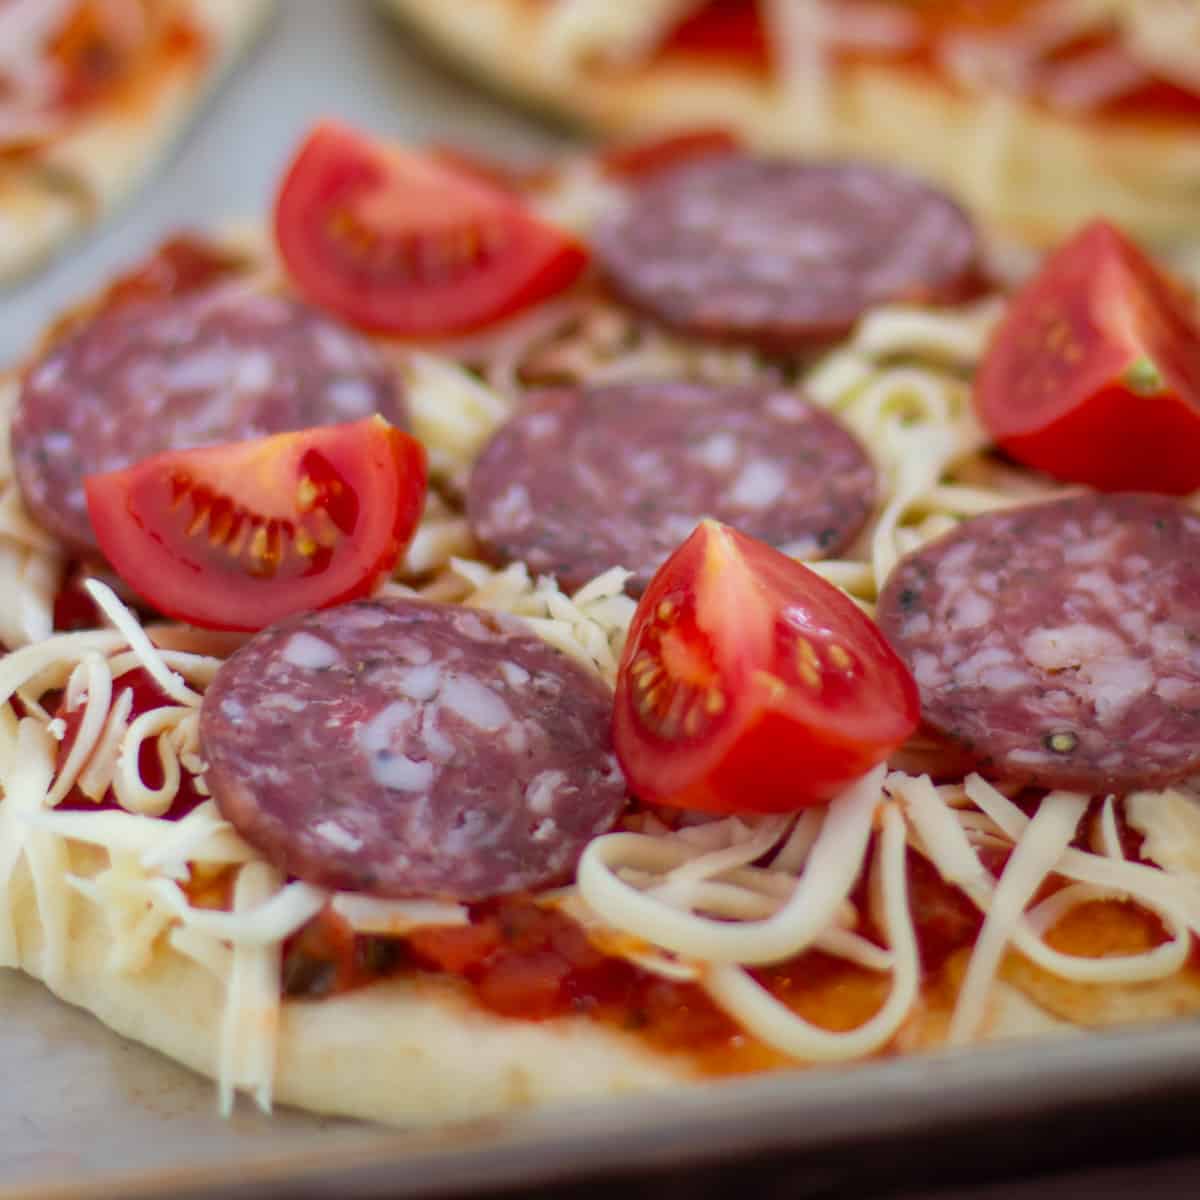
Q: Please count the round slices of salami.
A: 5